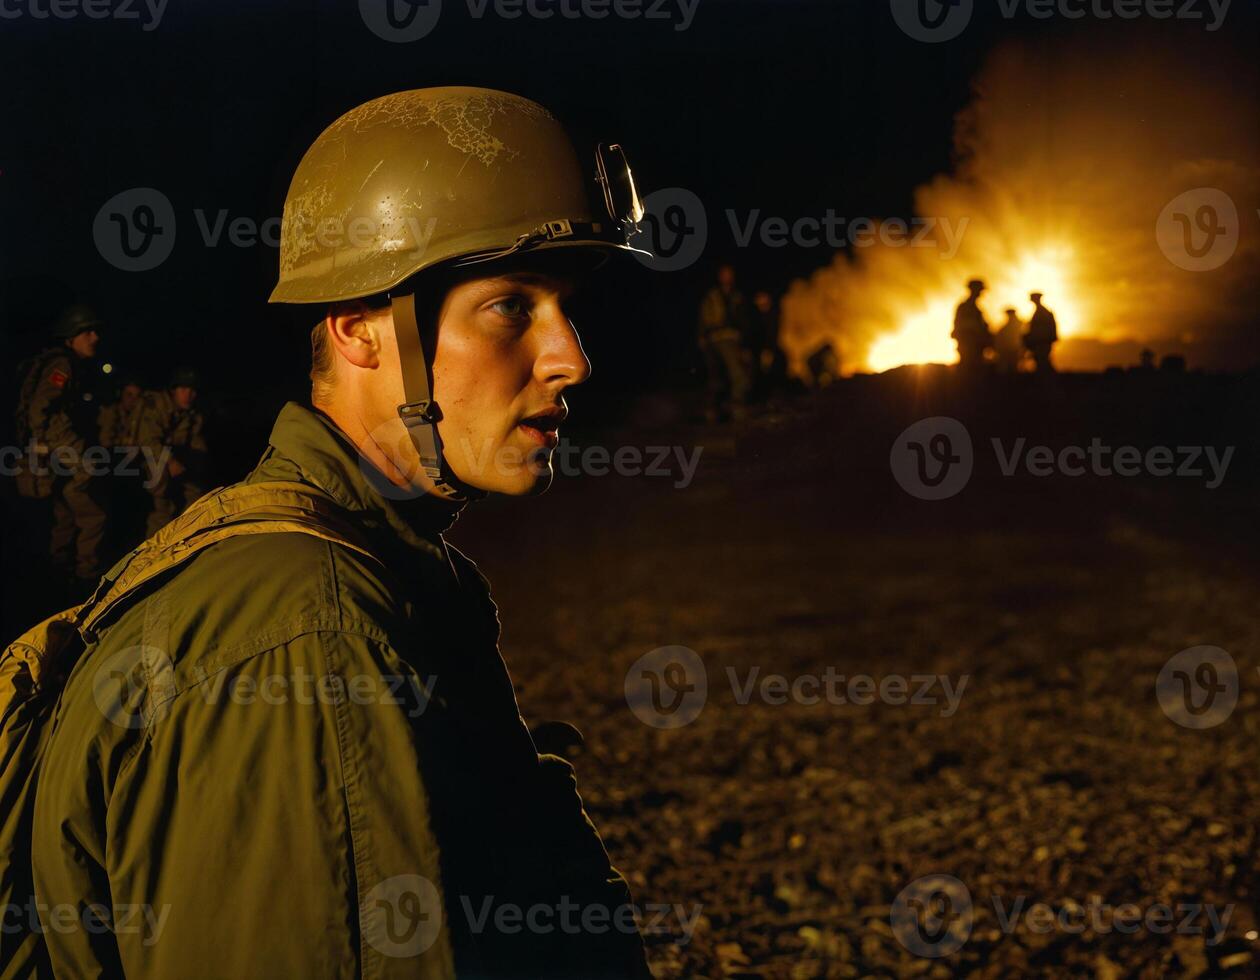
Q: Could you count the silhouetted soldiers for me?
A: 3